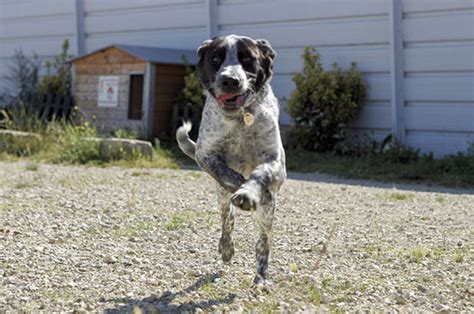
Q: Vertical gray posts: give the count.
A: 3